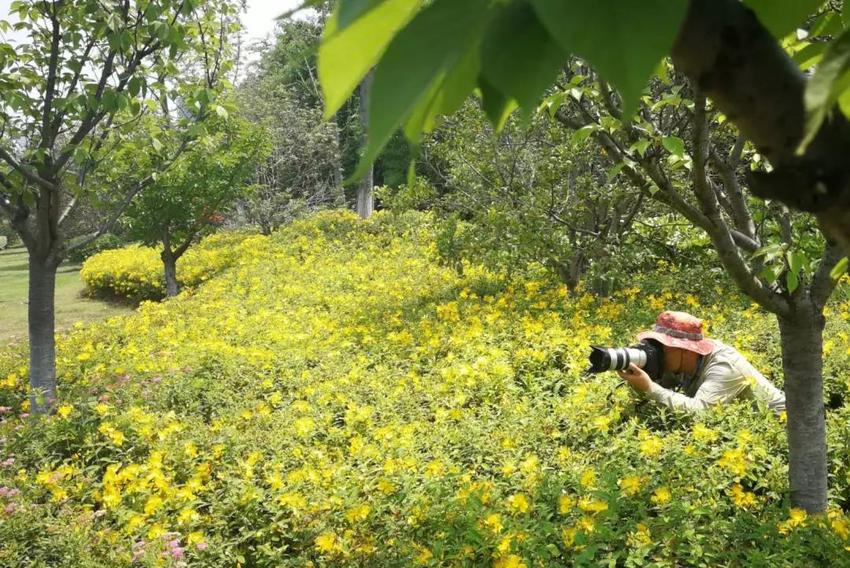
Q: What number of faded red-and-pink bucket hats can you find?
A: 1